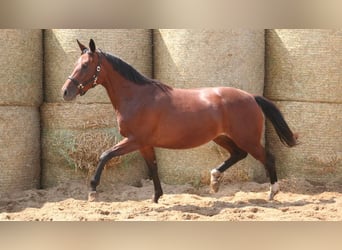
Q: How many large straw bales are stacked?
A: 8